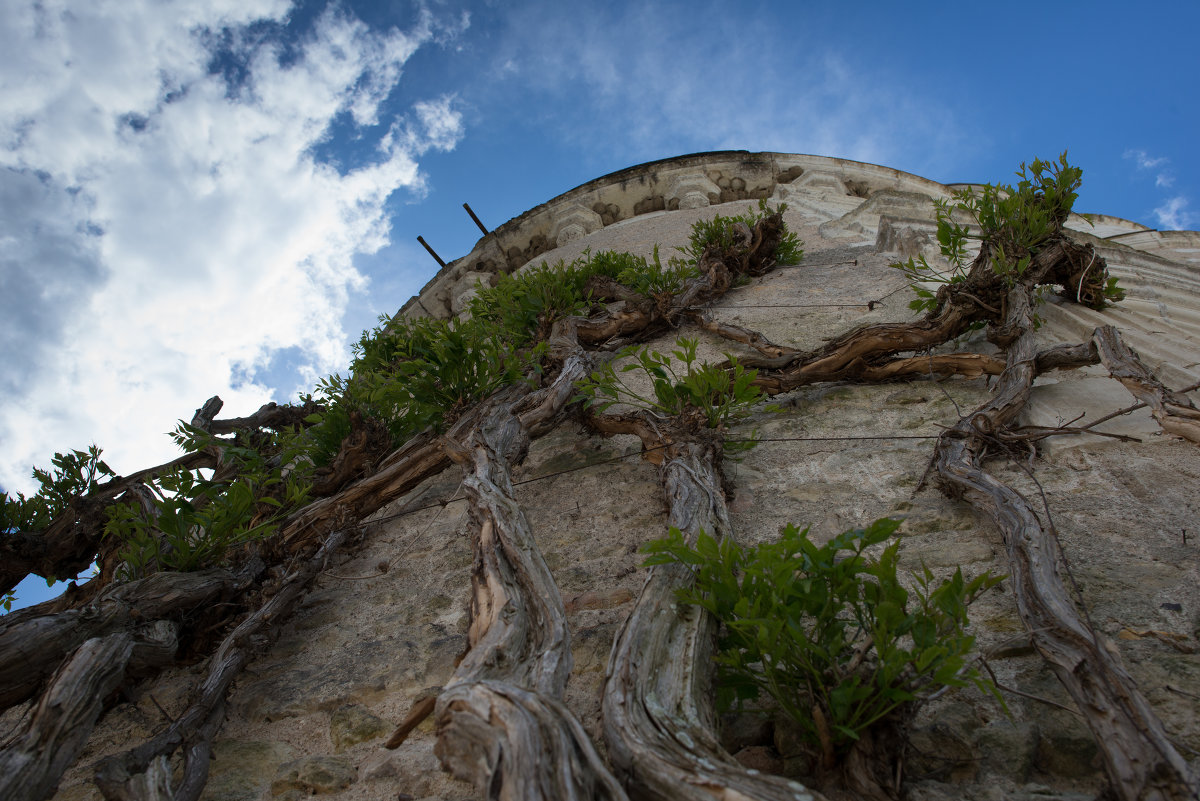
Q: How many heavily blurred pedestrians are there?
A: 0